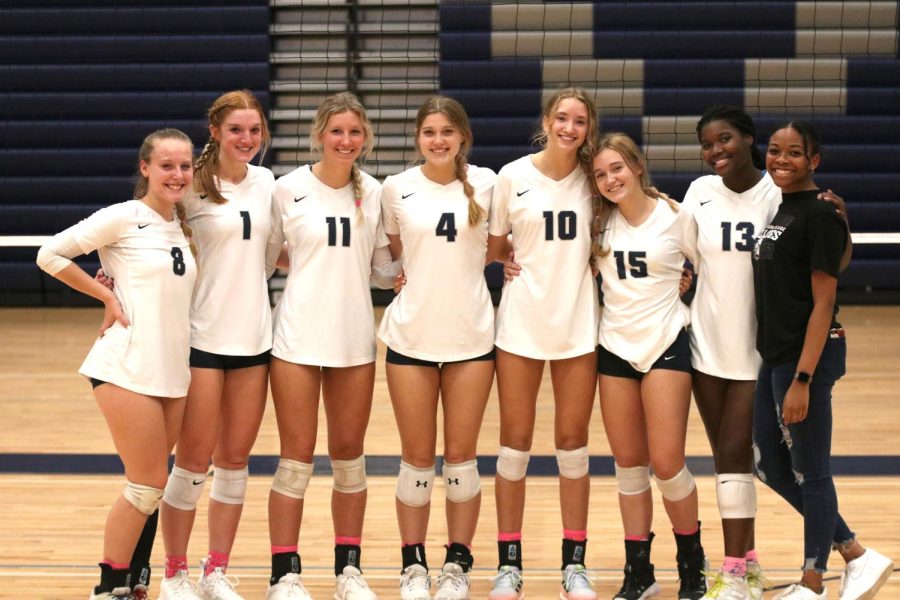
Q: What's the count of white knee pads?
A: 12